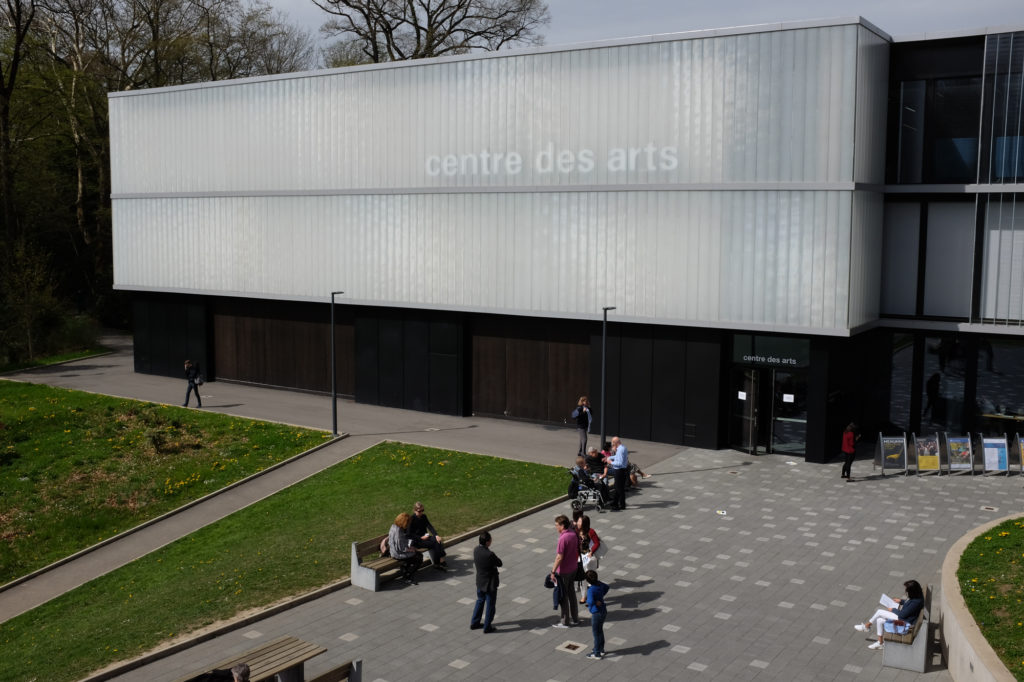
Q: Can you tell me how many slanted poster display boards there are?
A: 5